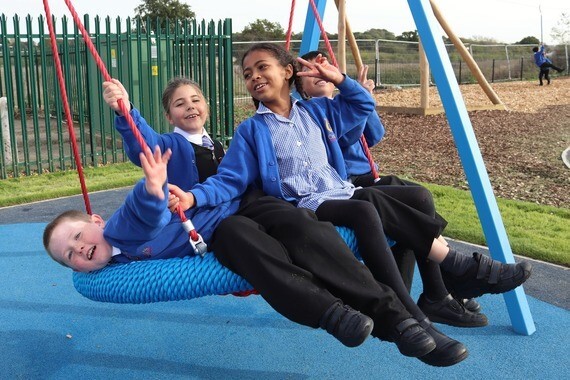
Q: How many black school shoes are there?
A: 6